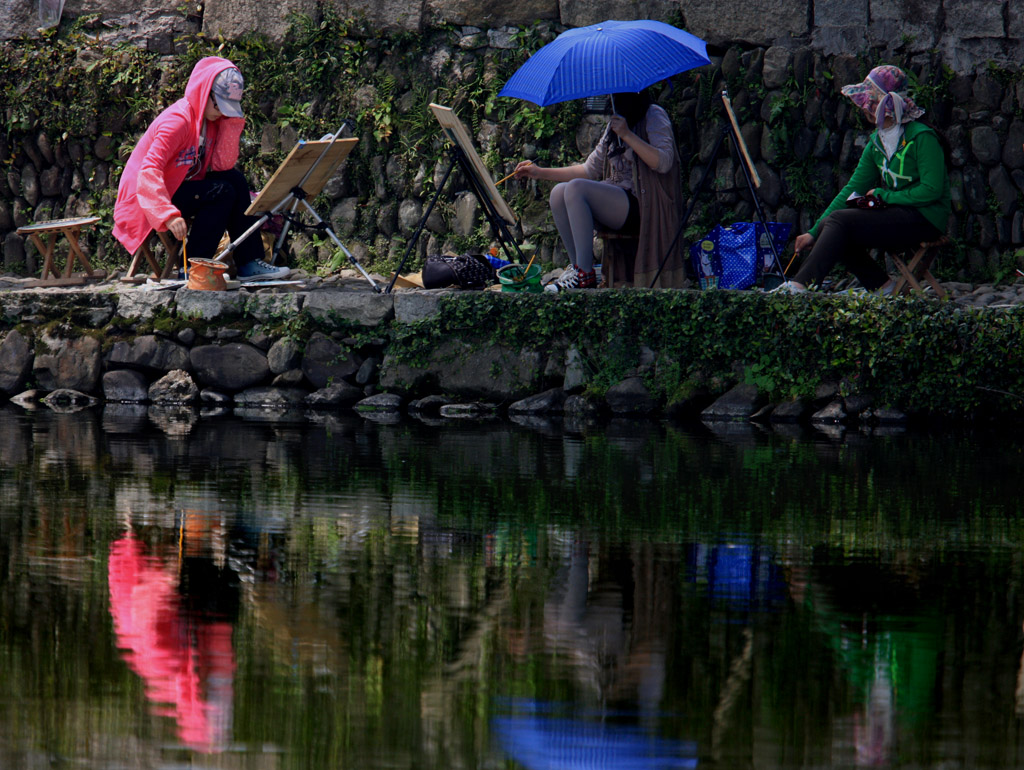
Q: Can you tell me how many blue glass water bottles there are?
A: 0